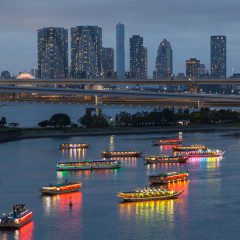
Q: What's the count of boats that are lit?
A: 11